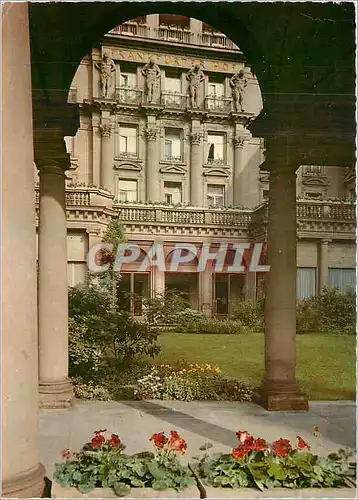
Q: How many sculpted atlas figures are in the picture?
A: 4